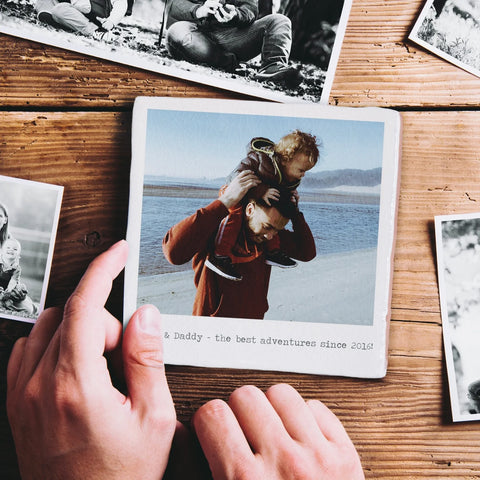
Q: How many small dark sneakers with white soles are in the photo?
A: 2